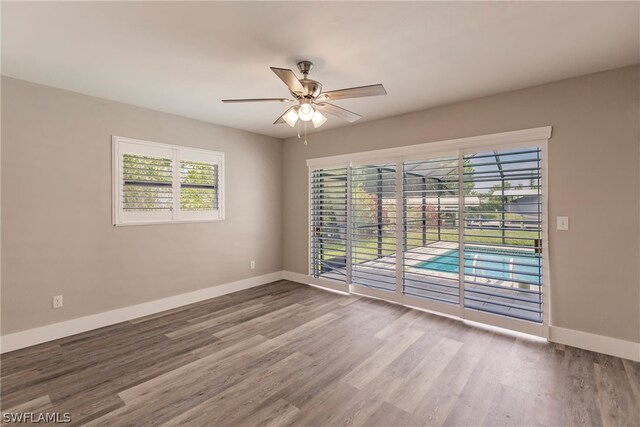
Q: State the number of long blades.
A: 5